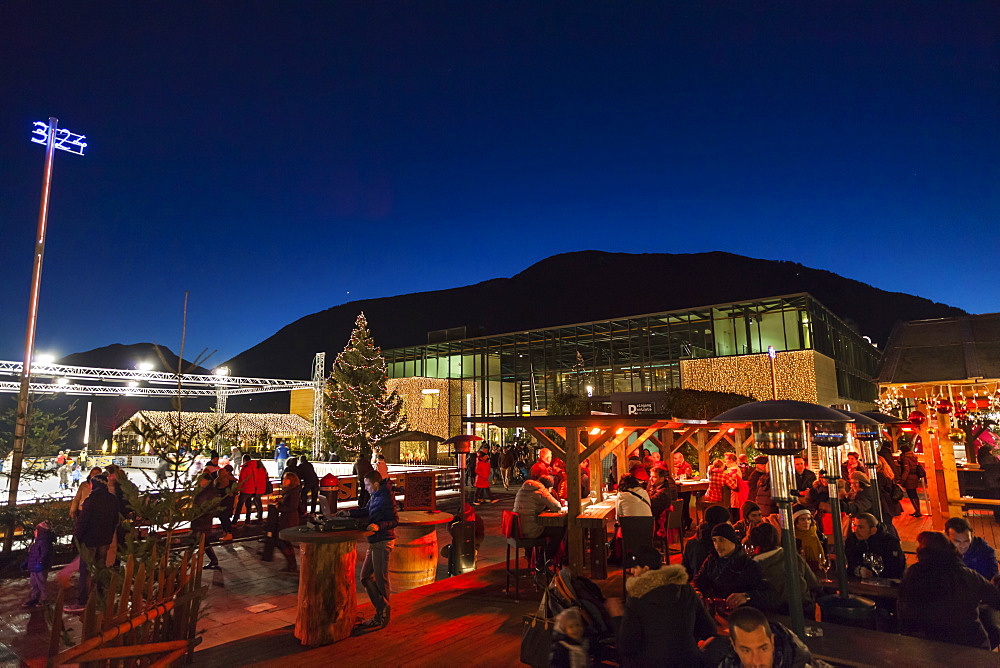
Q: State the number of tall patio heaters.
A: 4